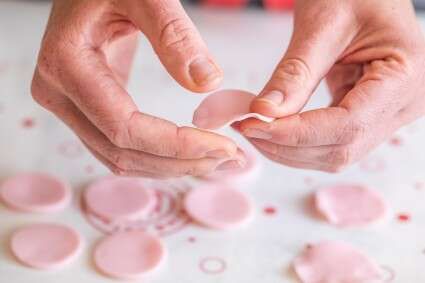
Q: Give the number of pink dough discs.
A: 9